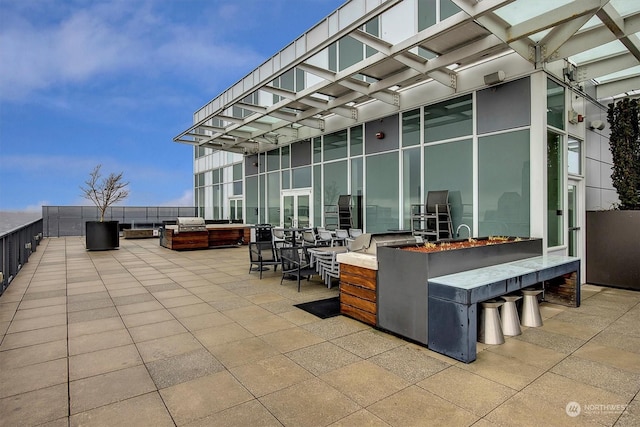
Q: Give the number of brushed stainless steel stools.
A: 3